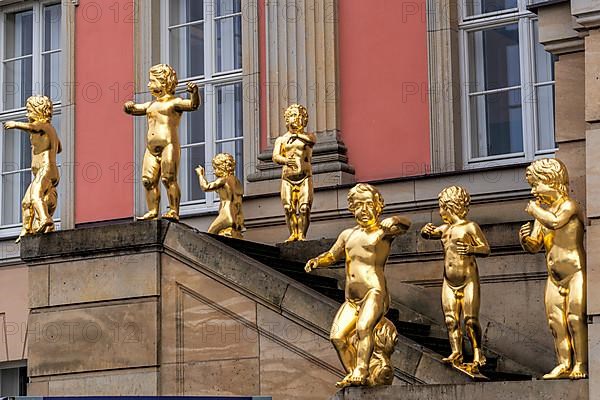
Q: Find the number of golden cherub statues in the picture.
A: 7